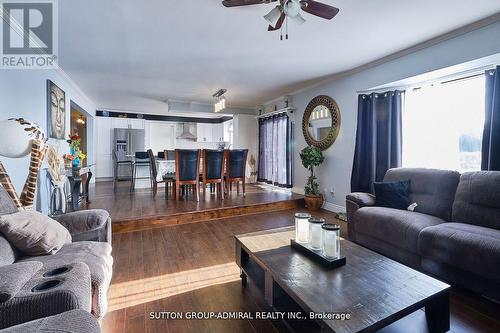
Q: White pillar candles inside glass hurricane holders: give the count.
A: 3